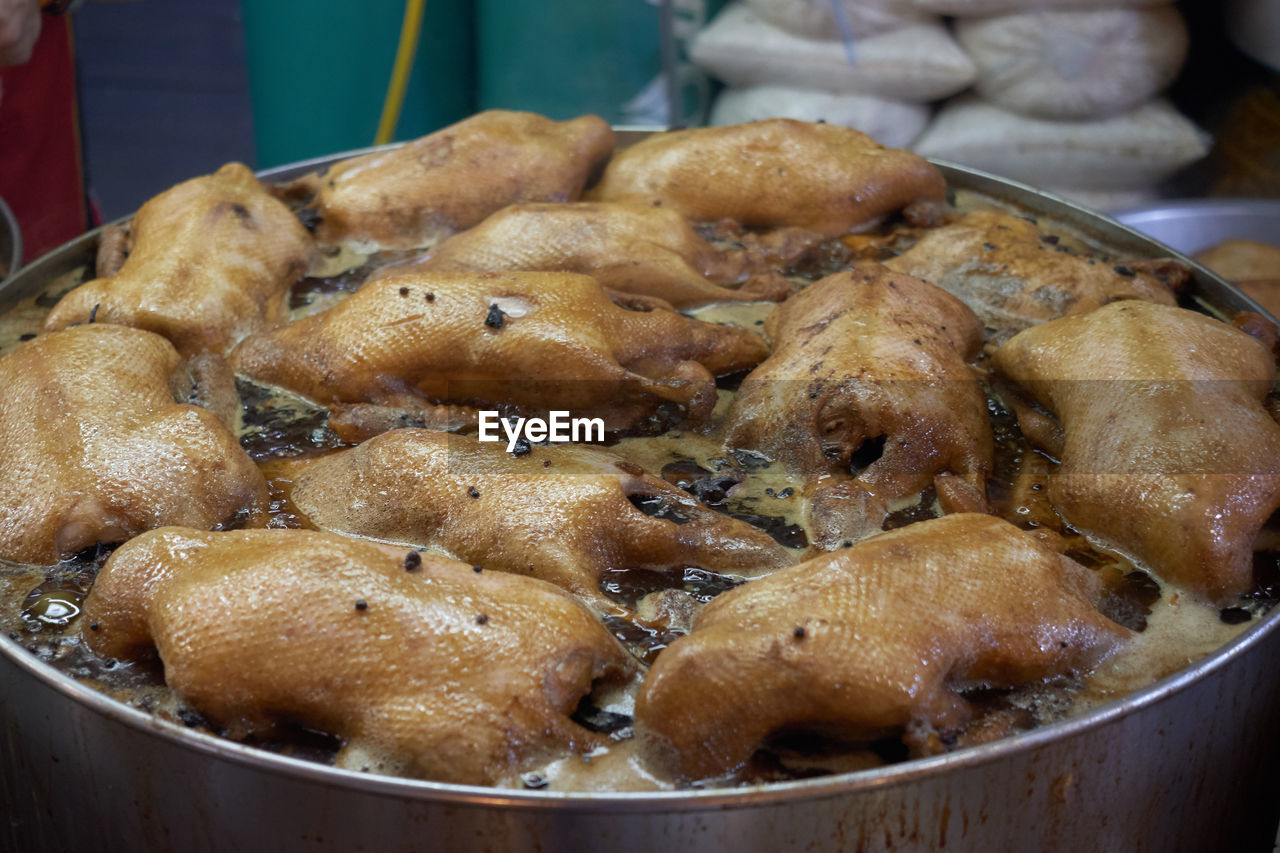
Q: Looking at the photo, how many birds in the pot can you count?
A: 12